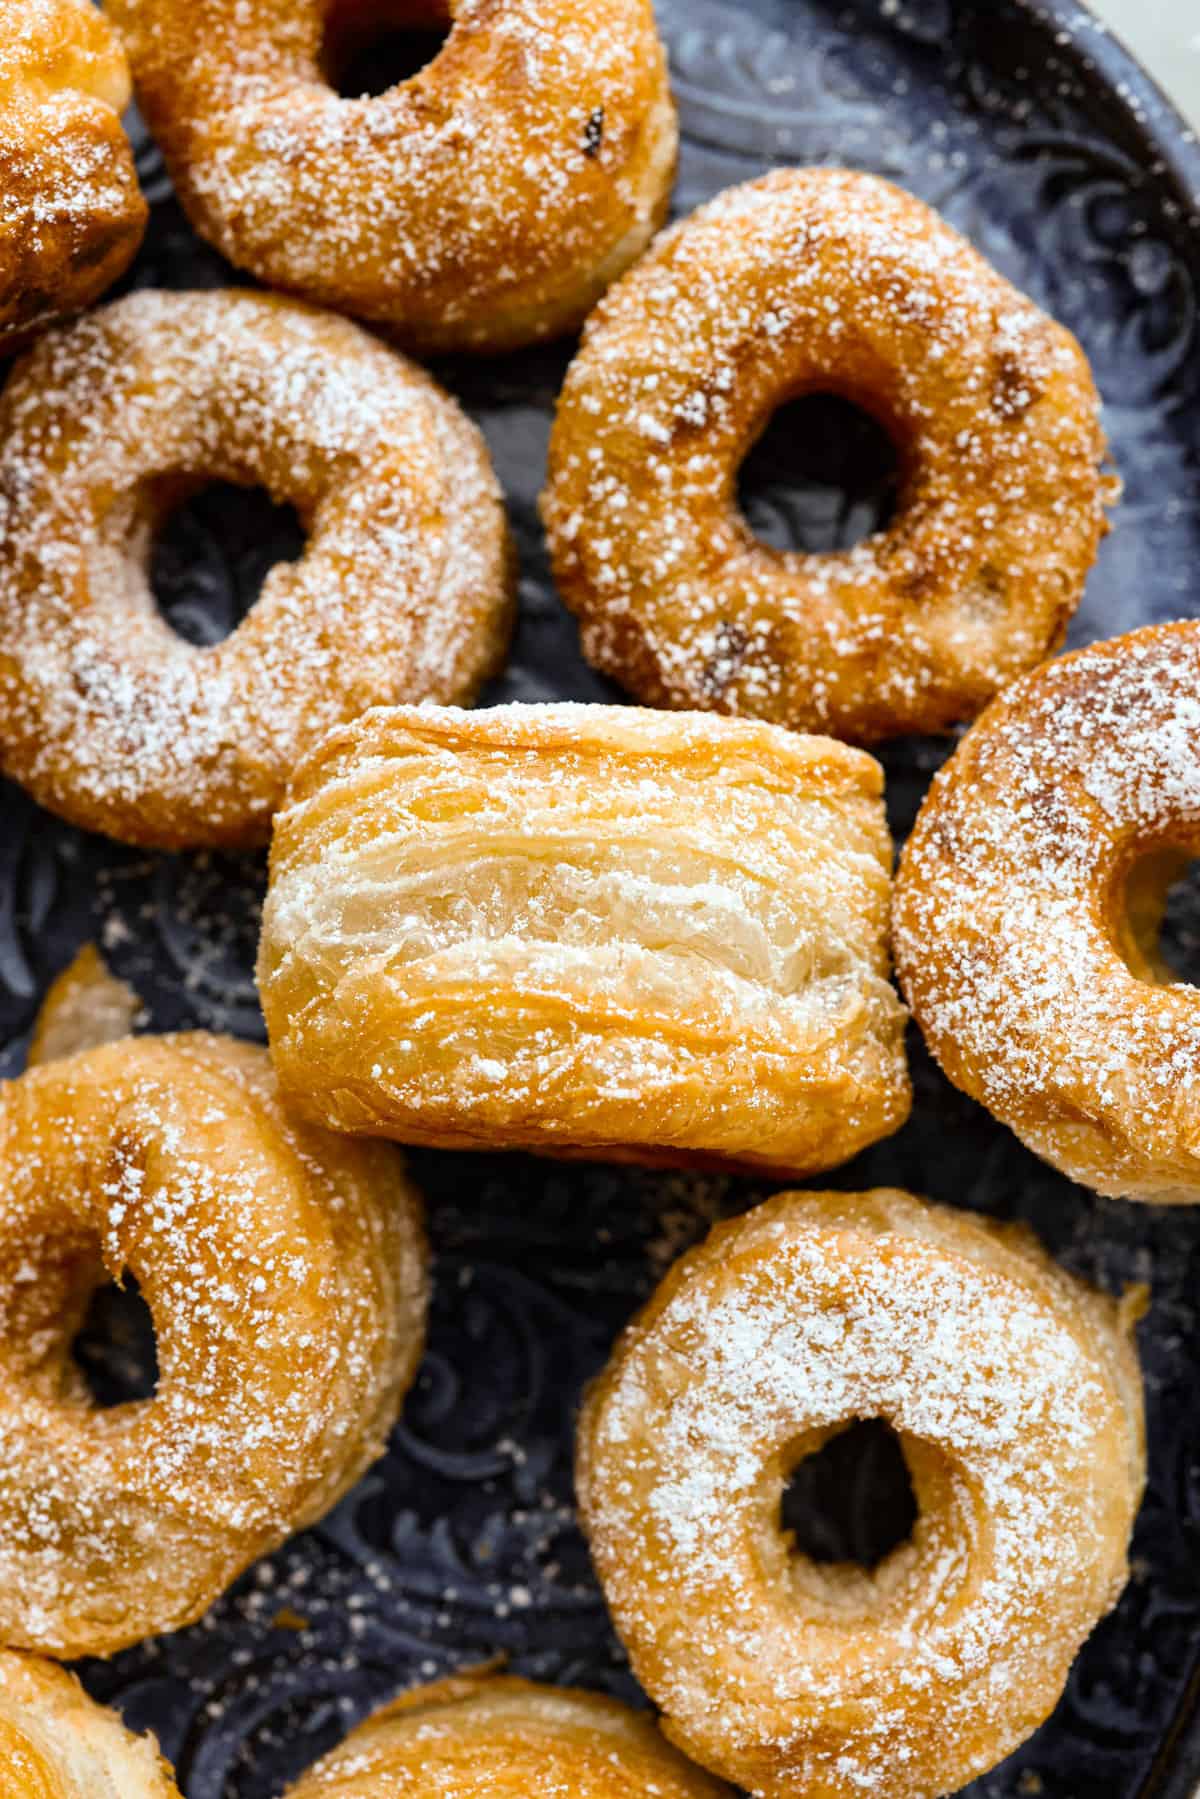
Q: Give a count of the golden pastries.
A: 10